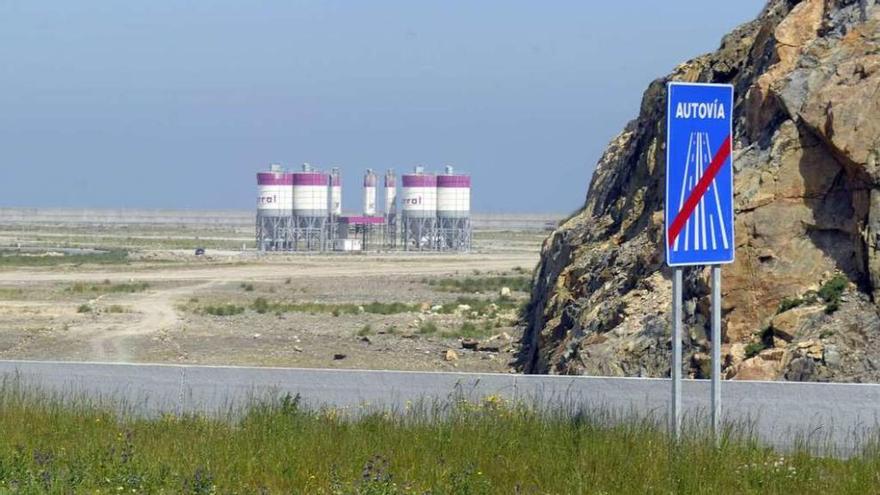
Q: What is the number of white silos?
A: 7